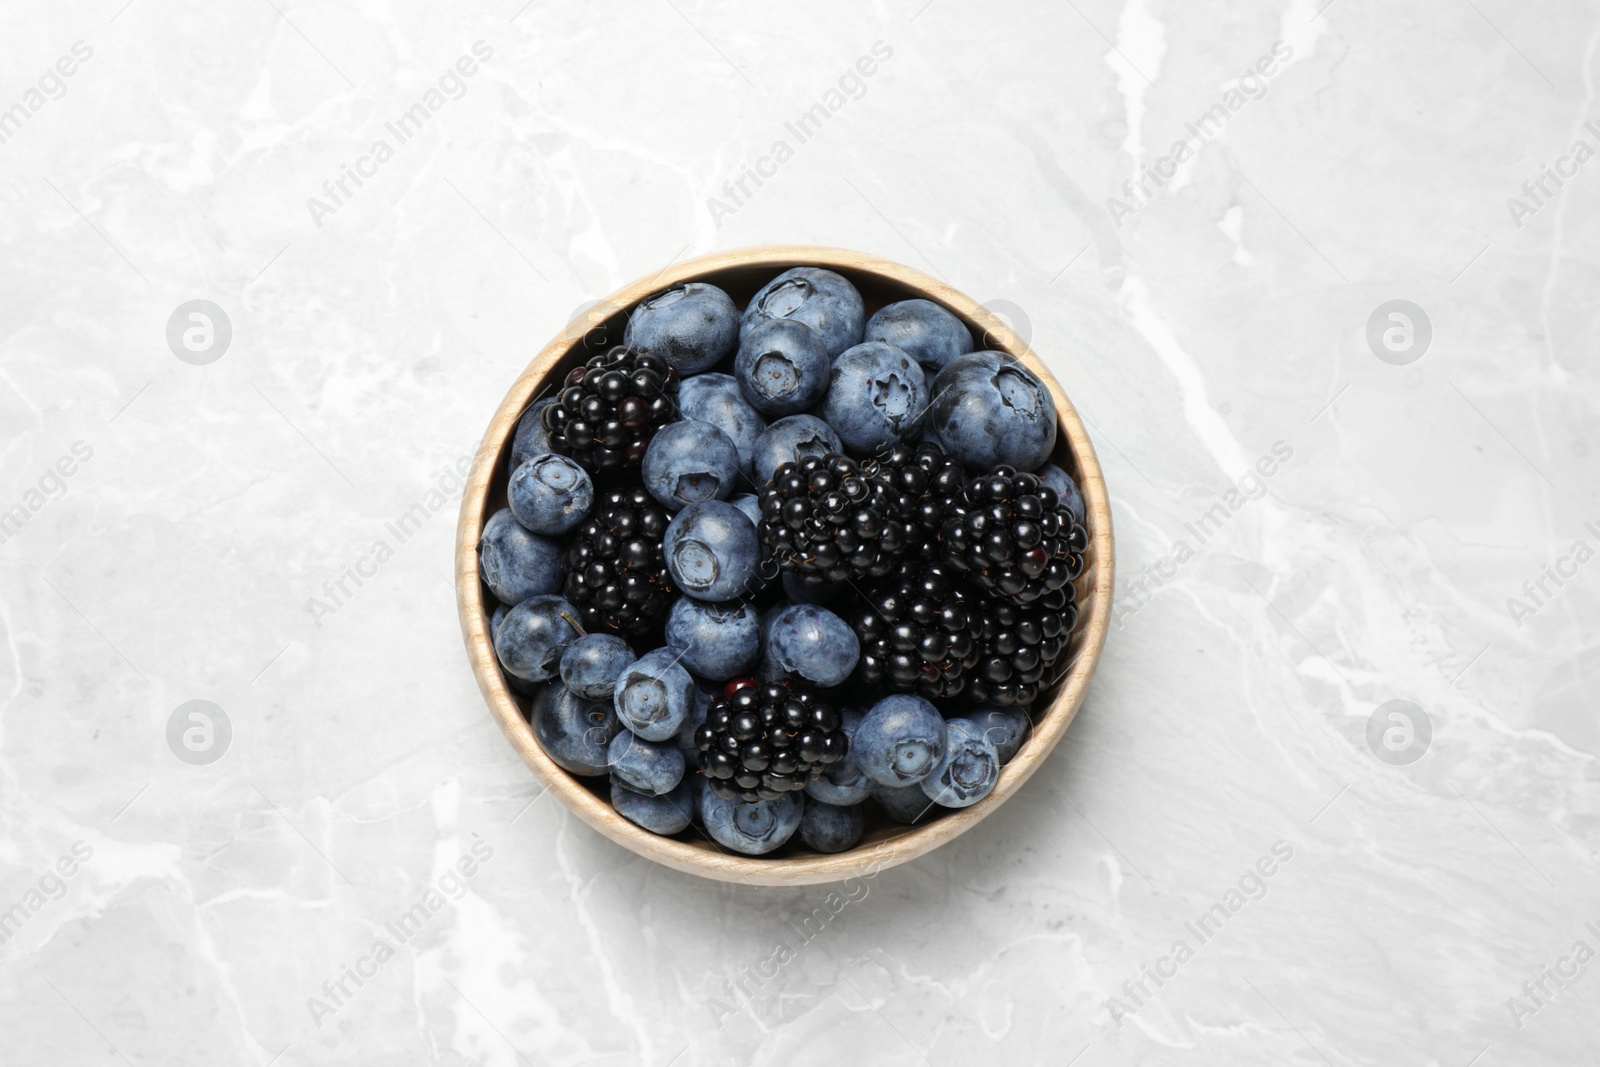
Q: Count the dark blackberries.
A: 8